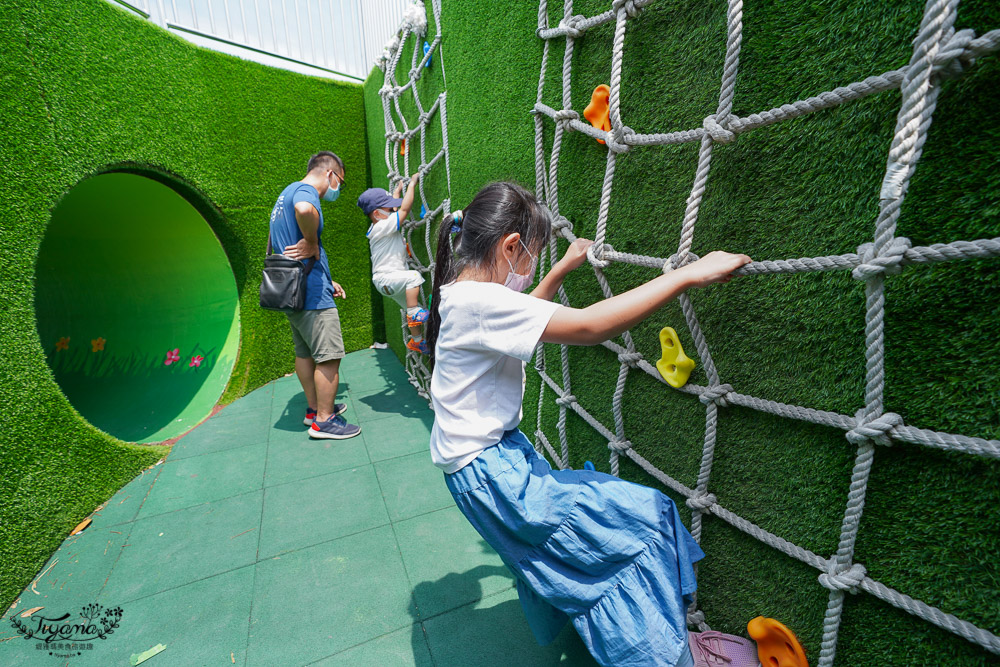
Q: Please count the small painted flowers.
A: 4